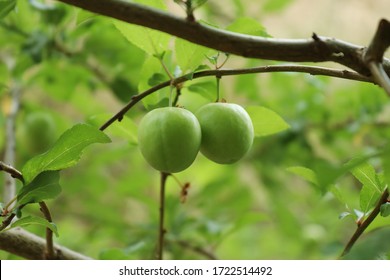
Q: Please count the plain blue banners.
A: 0